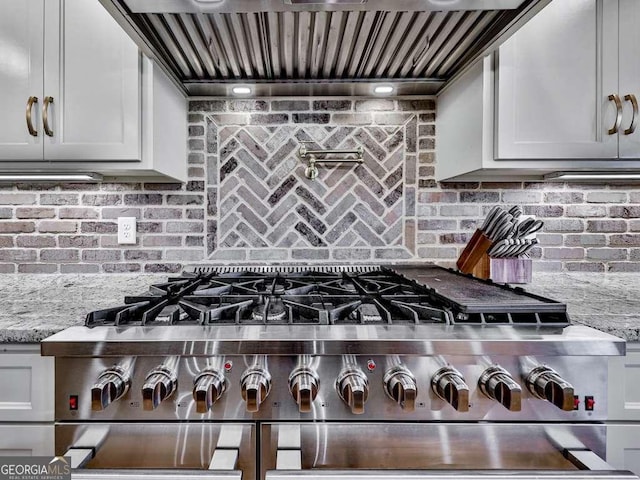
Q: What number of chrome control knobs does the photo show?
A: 10